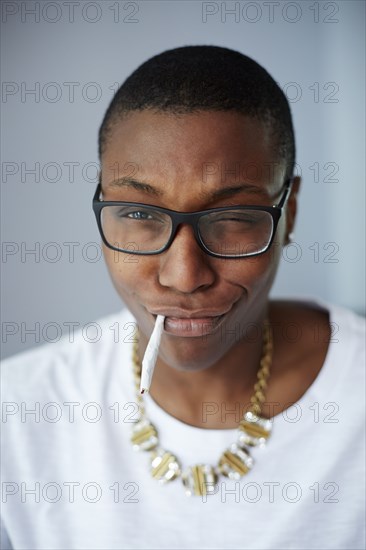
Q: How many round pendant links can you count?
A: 5